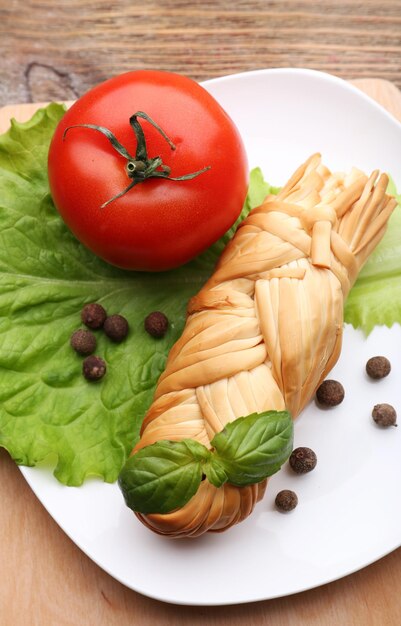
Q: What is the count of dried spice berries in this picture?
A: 10